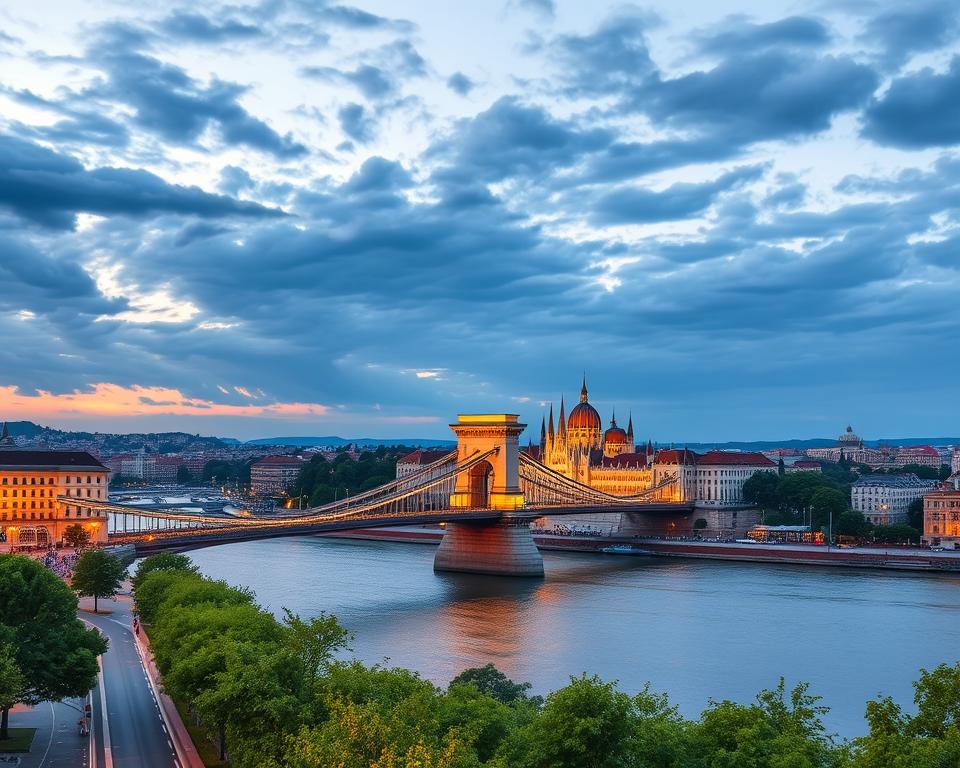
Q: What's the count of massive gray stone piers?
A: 1